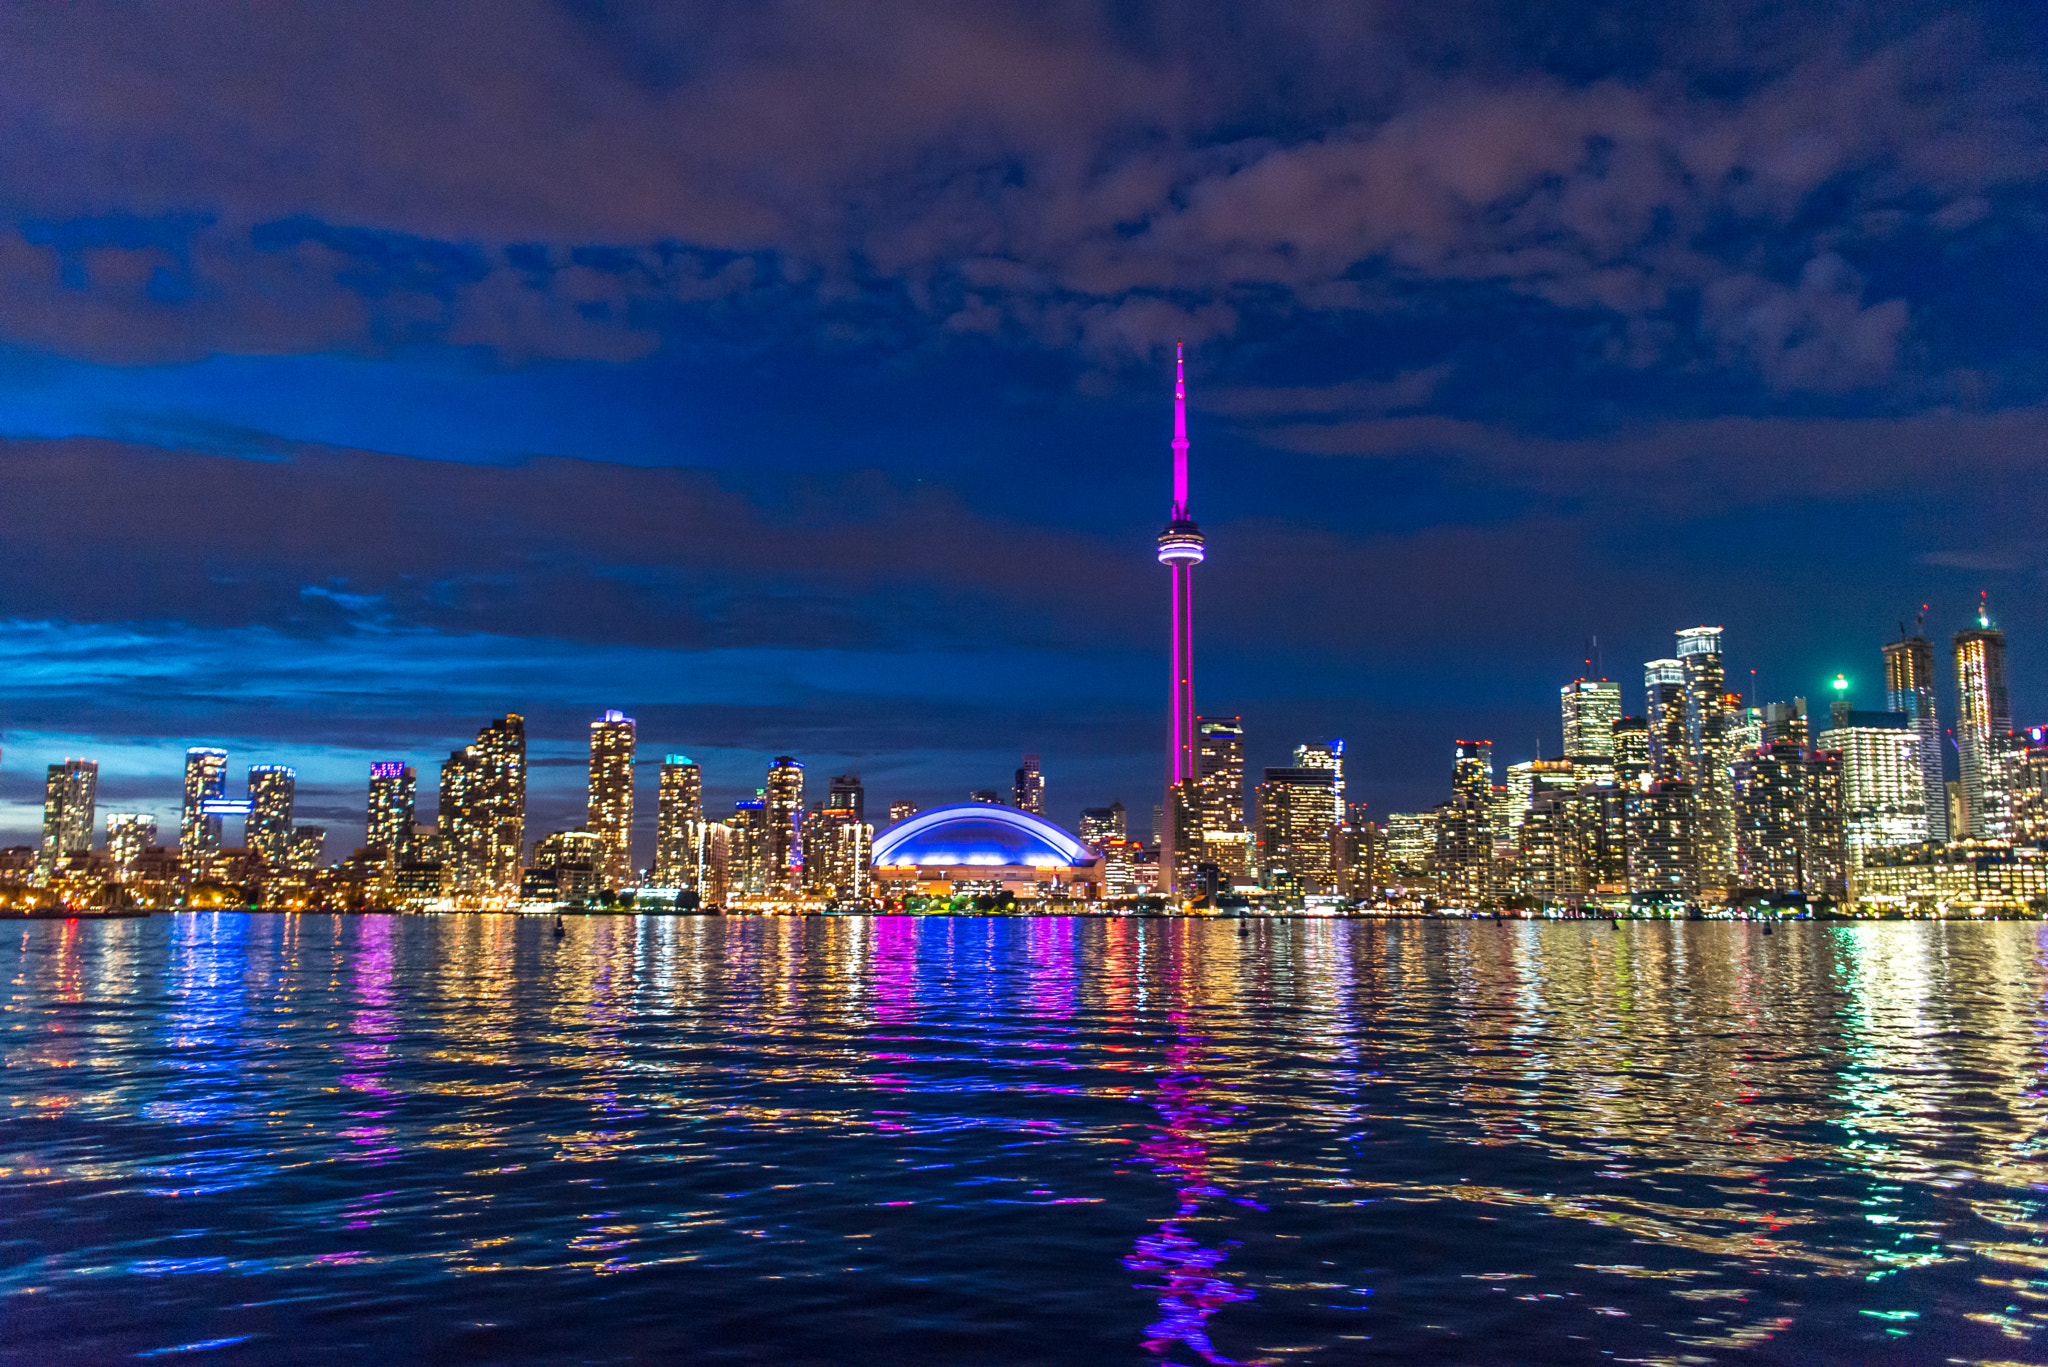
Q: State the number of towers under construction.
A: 2